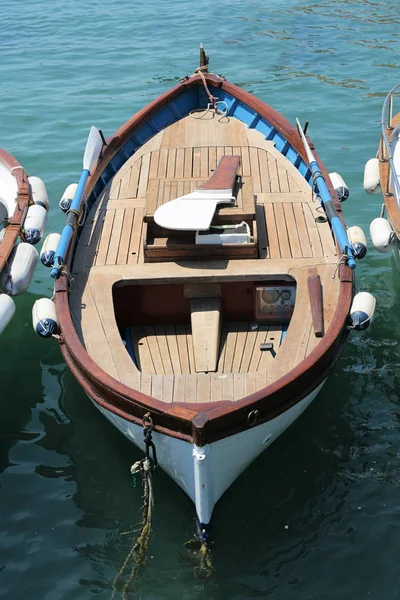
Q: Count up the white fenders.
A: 12